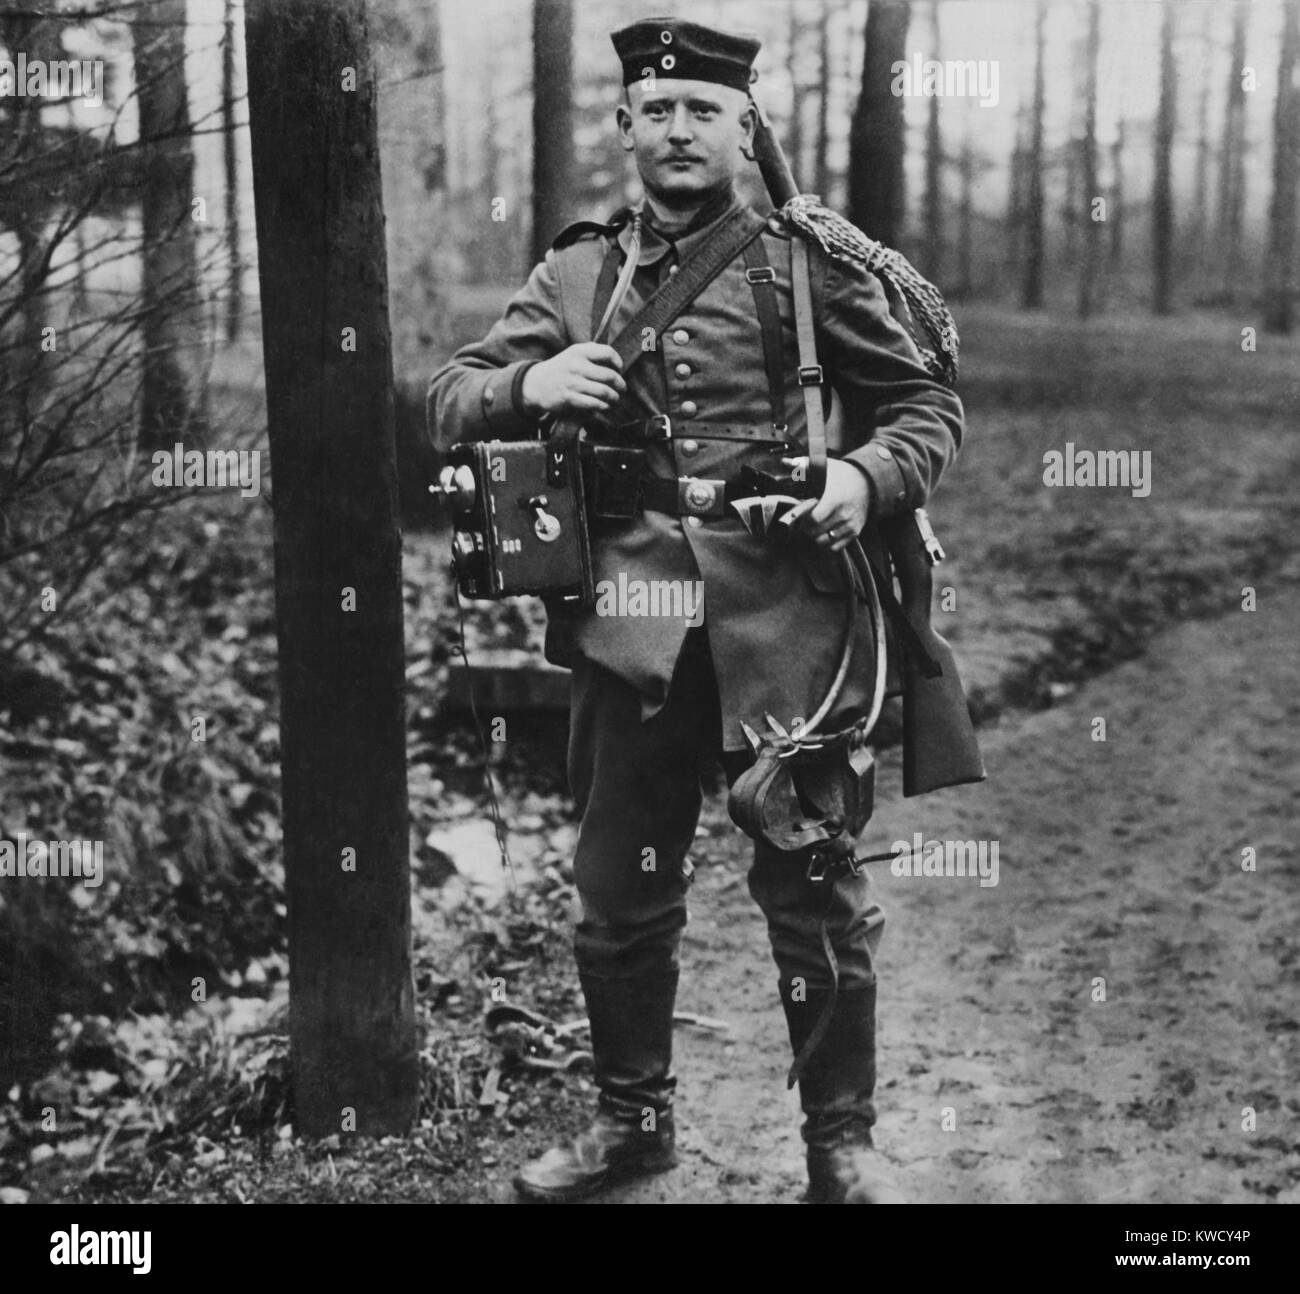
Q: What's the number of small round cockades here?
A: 2